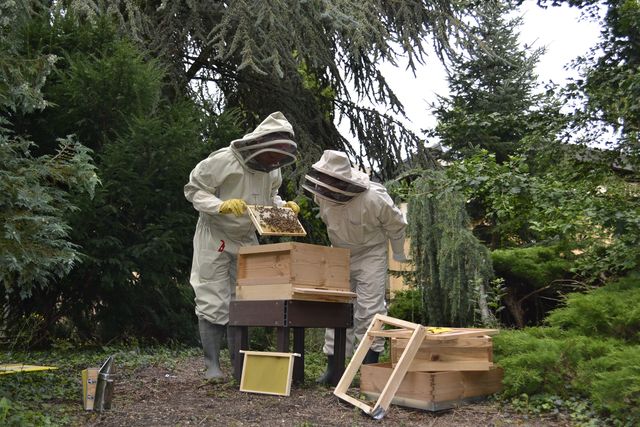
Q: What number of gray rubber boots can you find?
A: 2